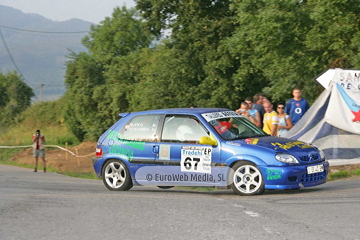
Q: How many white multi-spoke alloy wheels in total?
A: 2